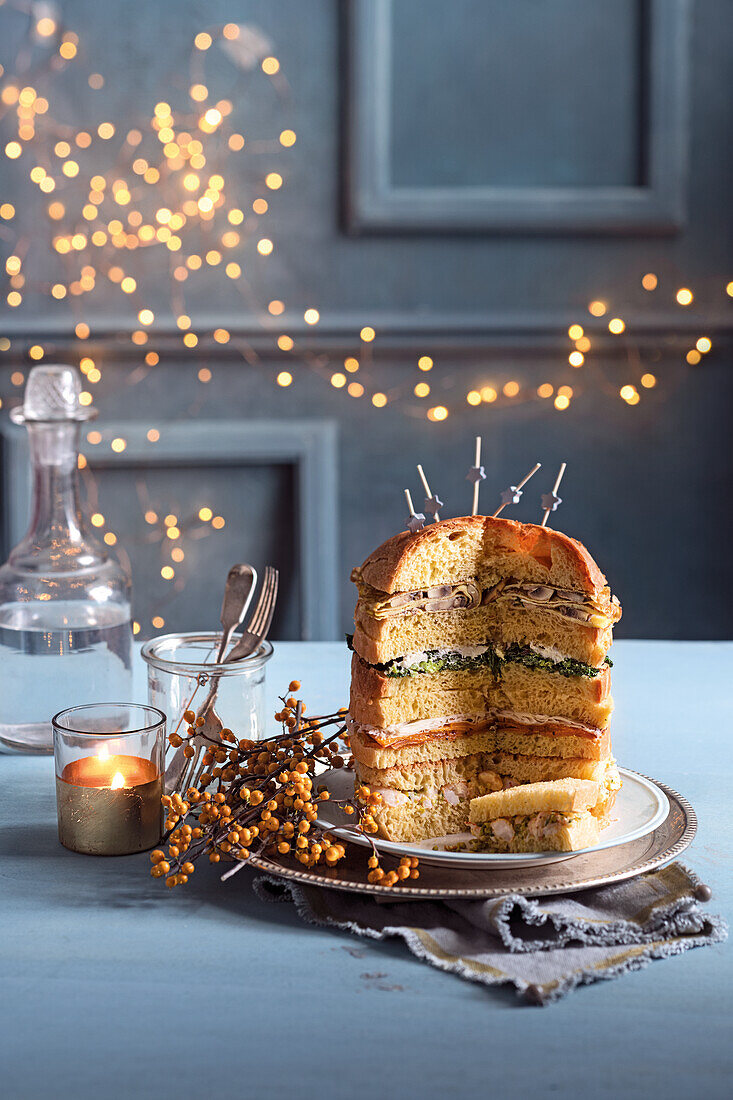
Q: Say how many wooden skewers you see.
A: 5